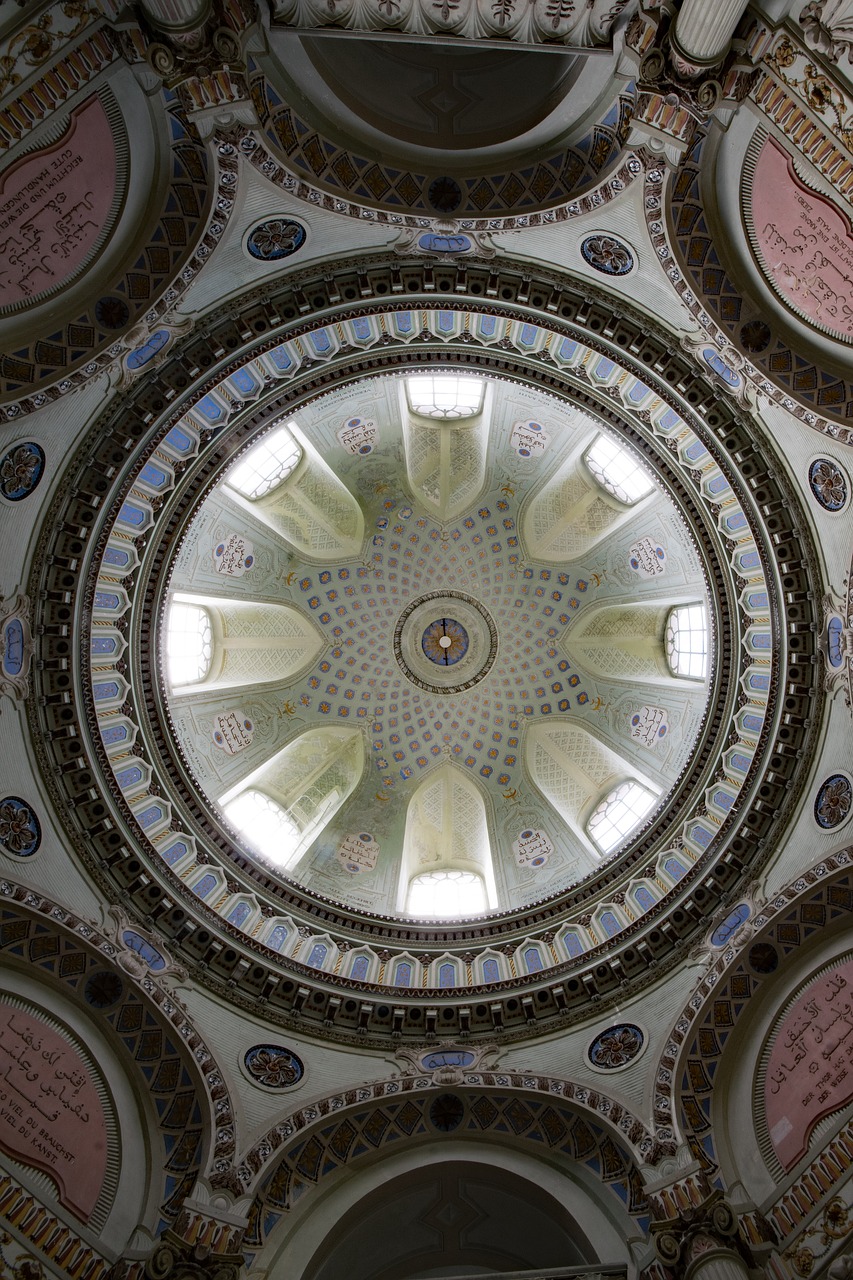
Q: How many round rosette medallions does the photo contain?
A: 8